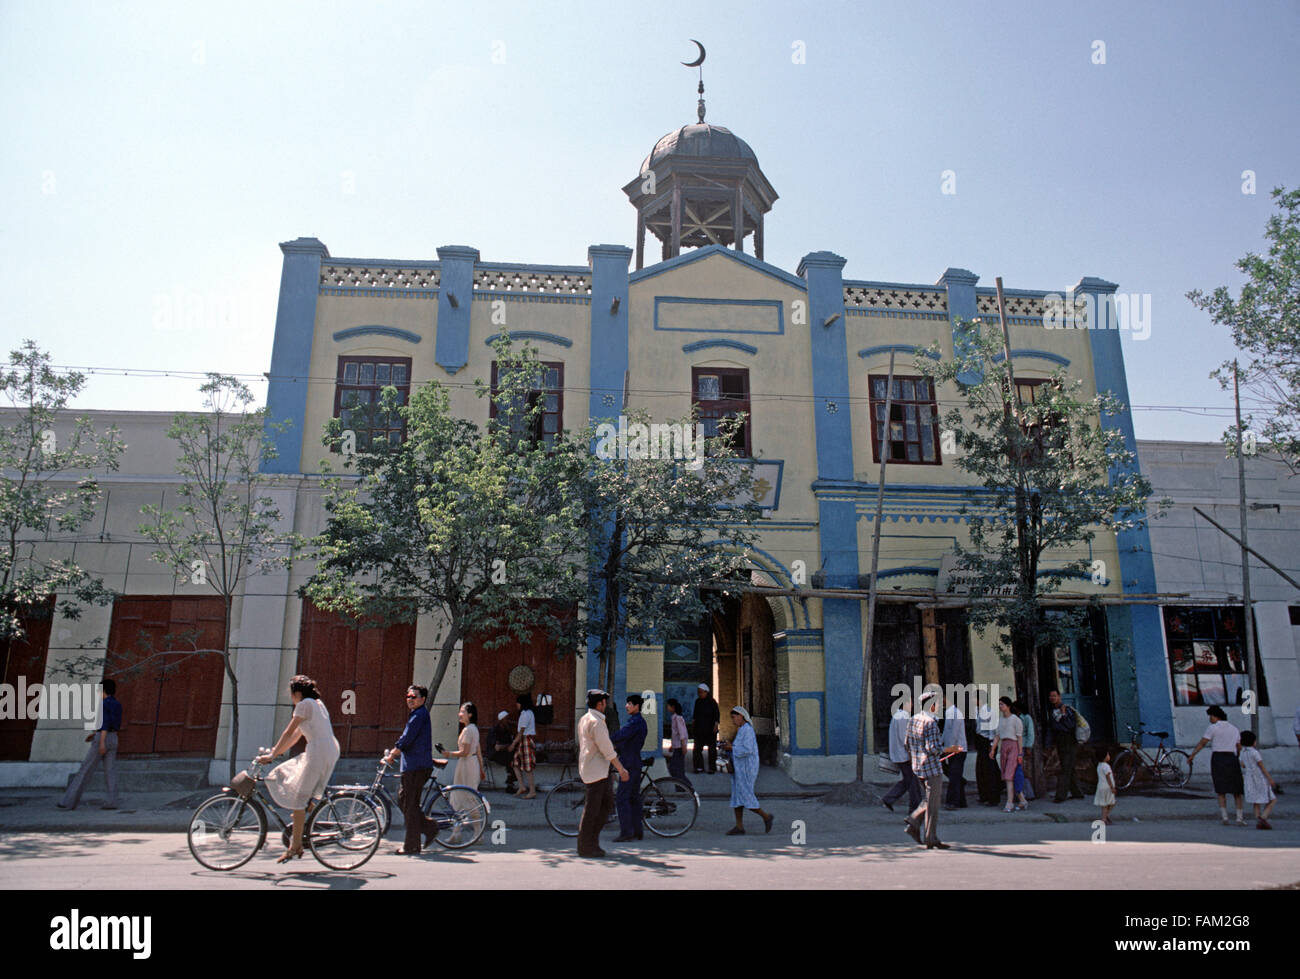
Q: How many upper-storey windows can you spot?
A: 5